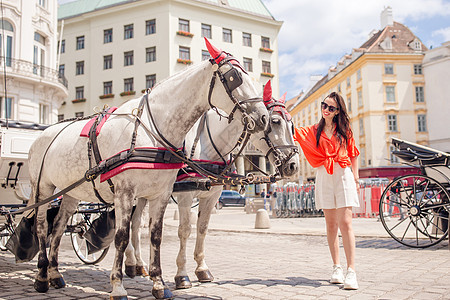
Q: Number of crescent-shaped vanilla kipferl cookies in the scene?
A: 0